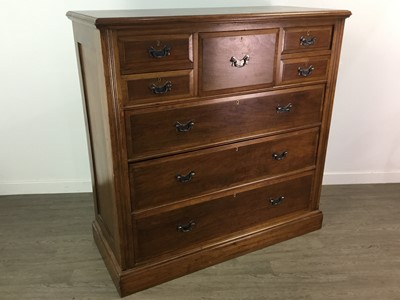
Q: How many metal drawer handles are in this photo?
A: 11